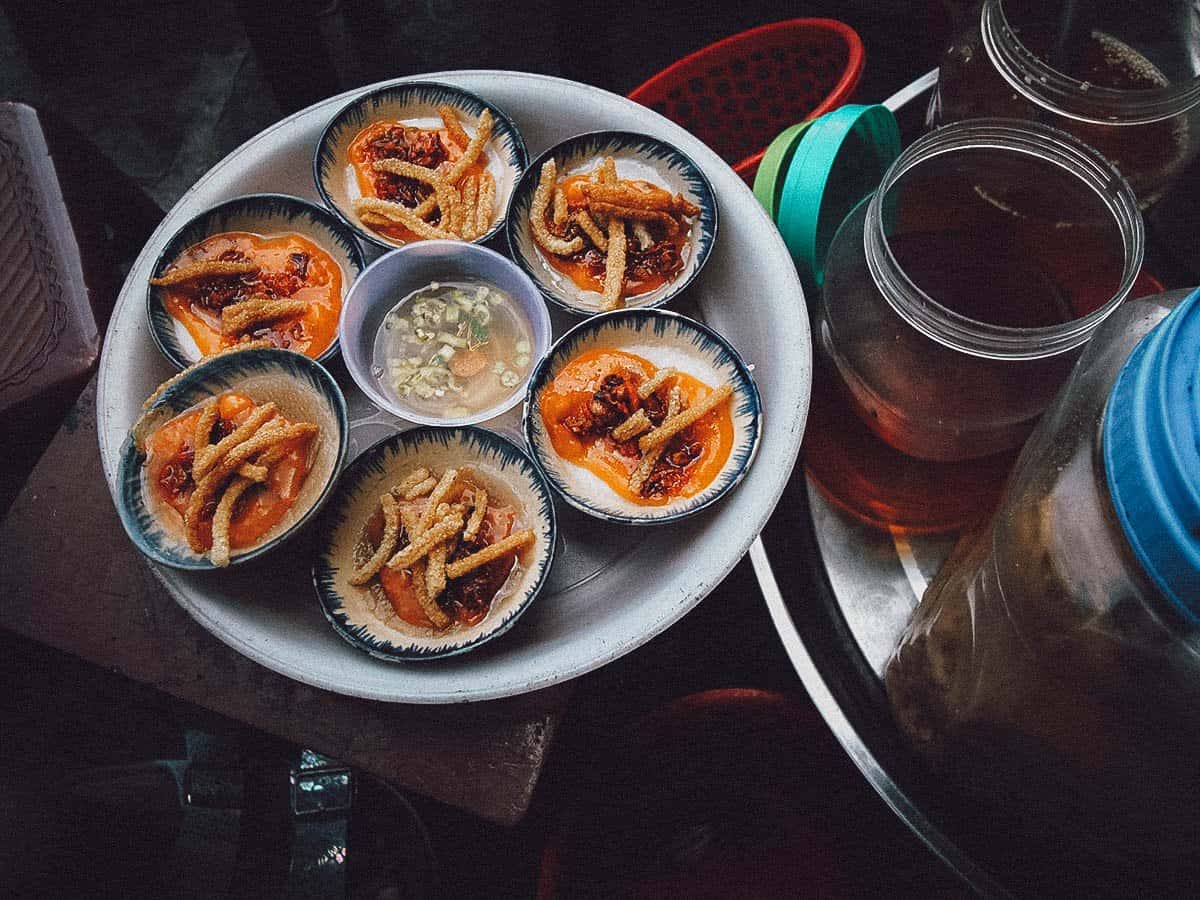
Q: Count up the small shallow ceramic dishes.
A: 6